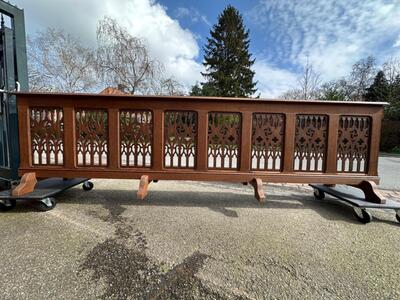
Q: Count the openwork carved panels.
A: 8